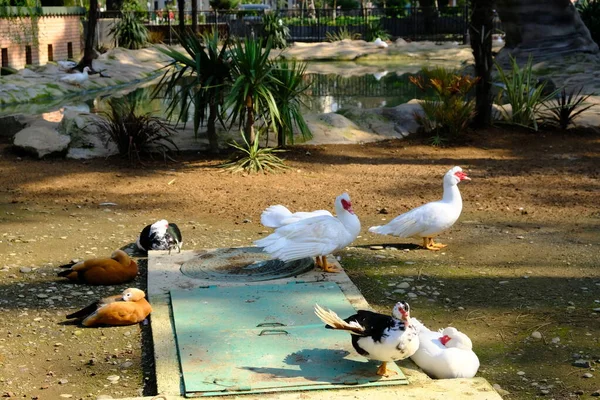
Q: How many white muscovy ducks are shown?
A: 3